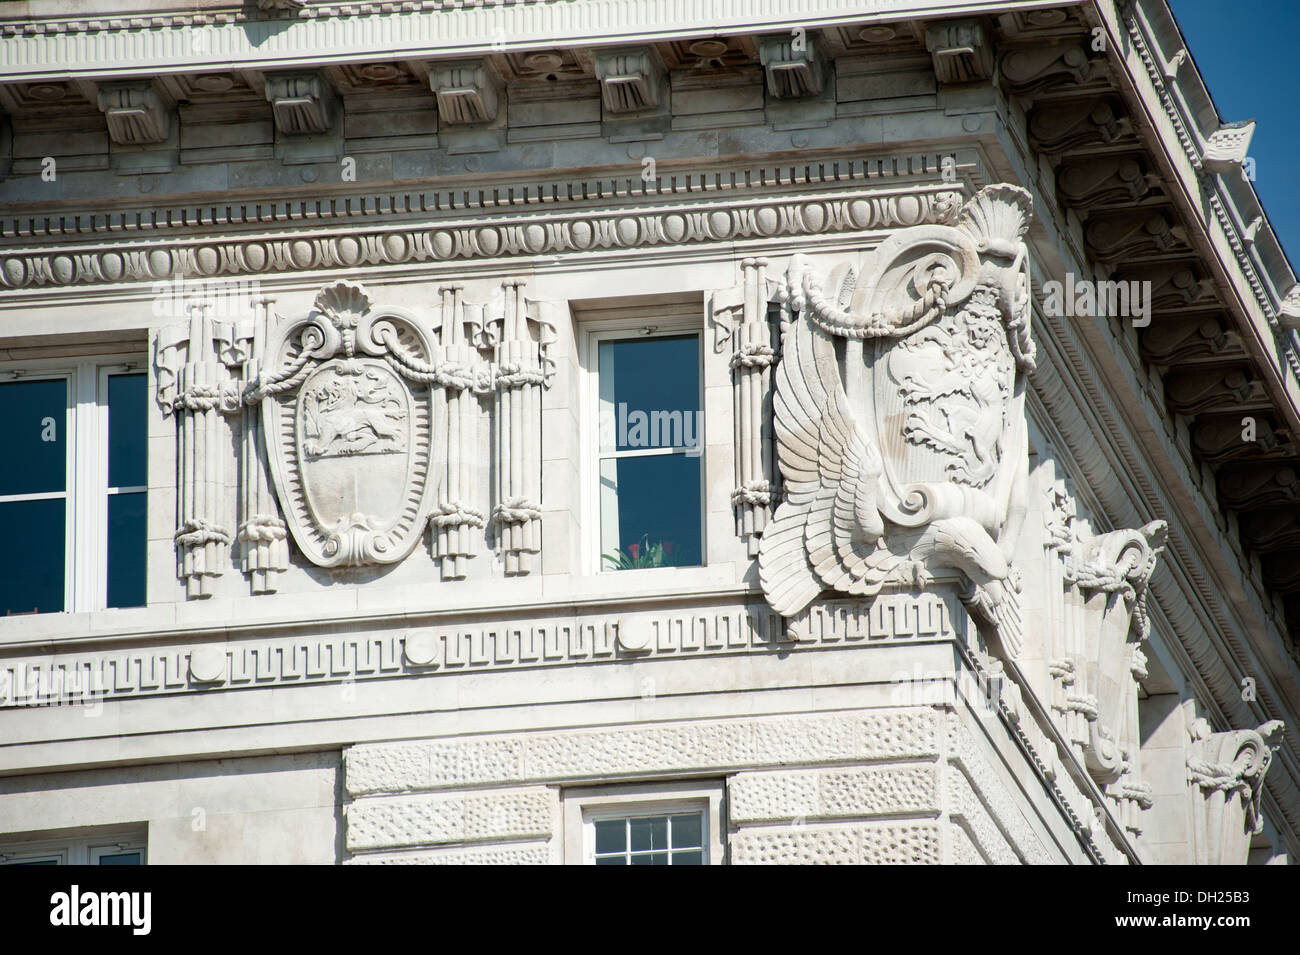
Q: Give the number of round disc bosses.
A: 3